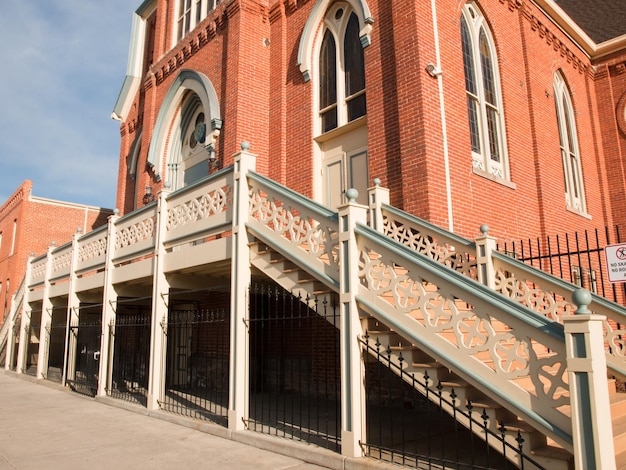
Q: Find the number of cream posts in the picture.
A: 11